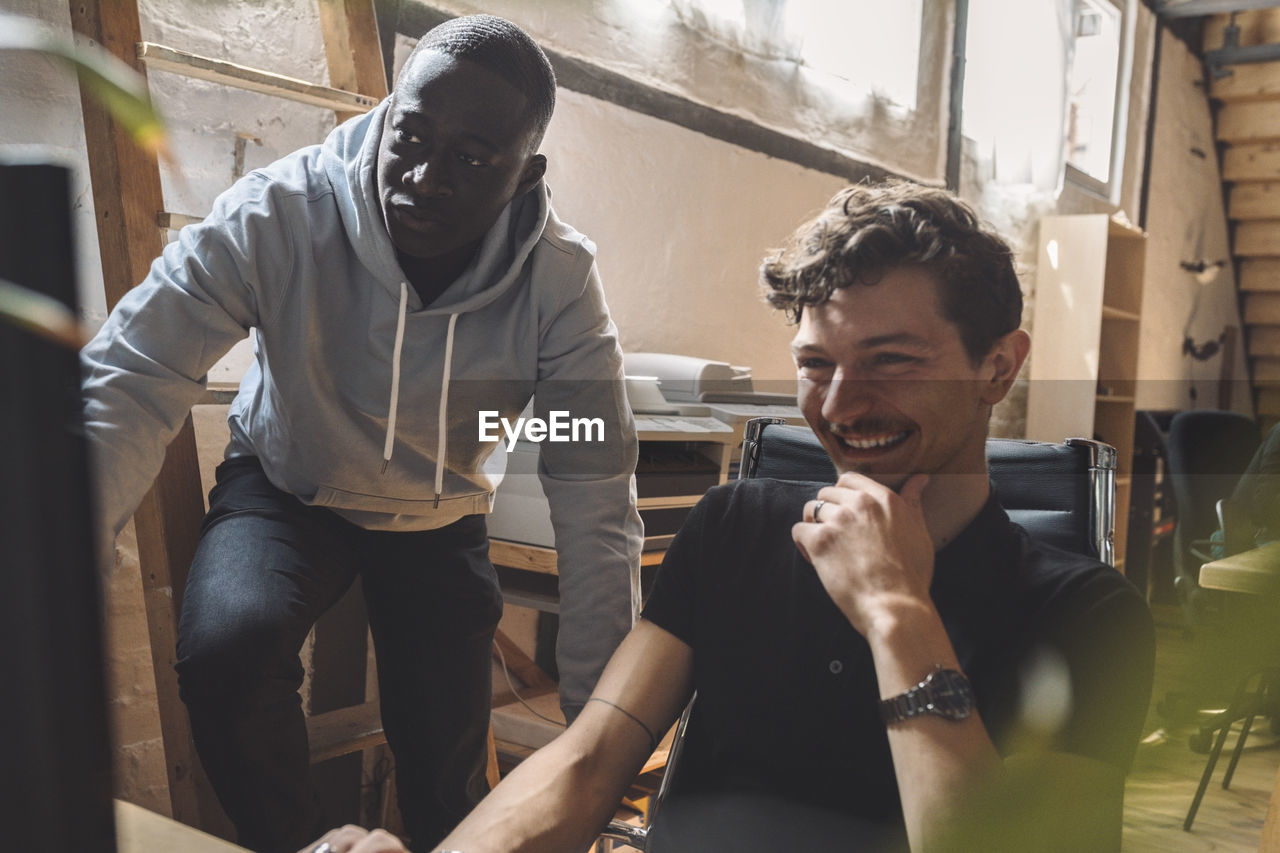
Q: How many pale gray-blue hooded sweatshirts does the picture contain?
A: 1